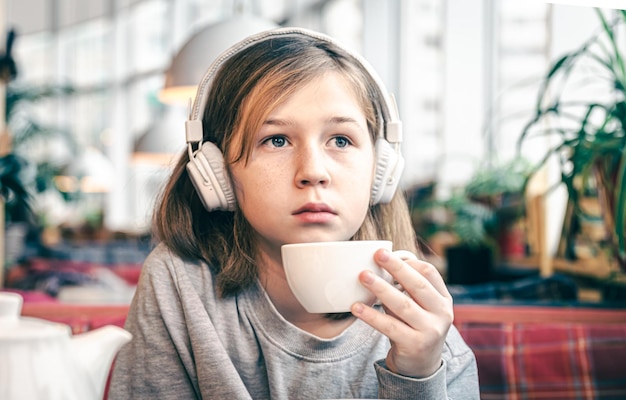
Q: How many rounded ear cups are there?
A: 2